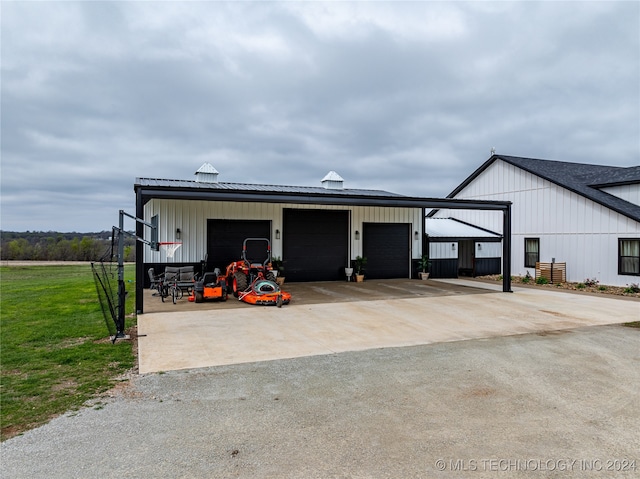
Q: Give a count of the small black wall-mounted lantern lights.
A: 6